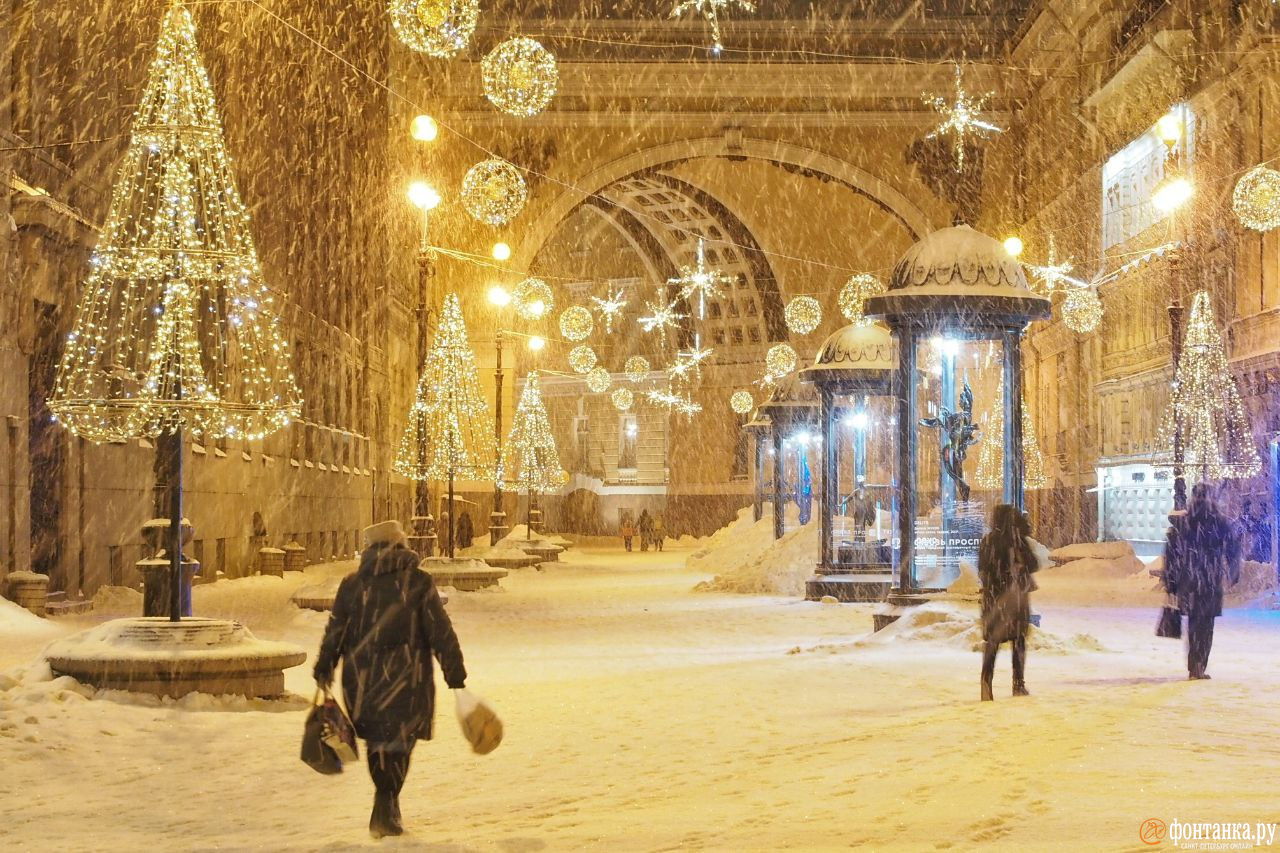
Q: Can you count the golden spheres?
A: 15